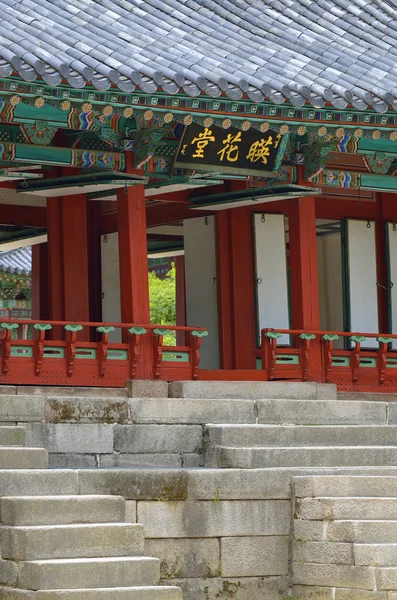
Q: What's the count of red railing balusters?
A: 12